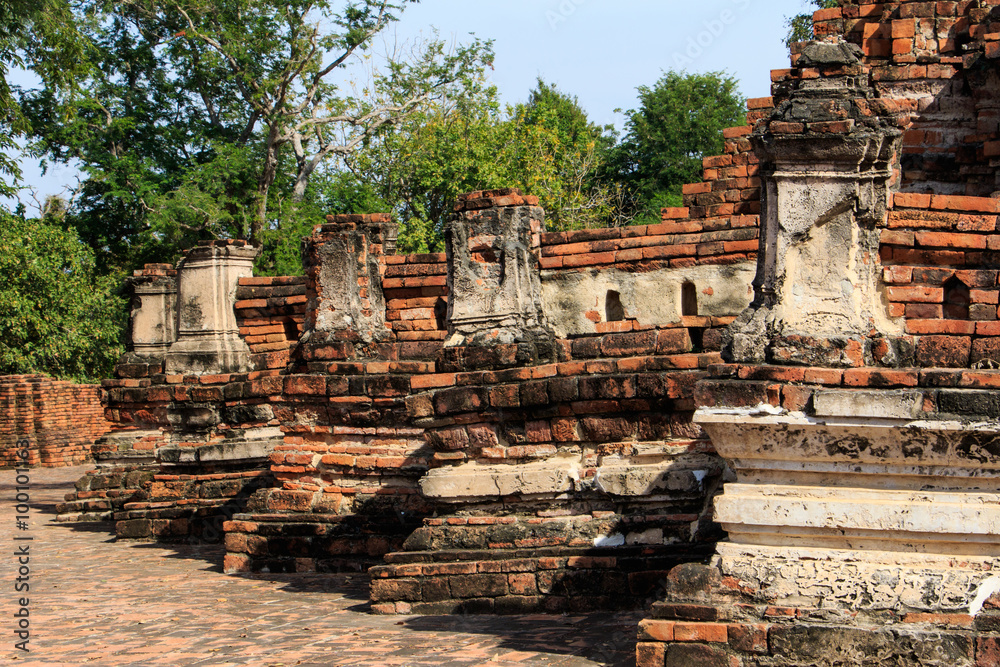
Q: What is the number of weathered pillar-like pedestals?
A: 5